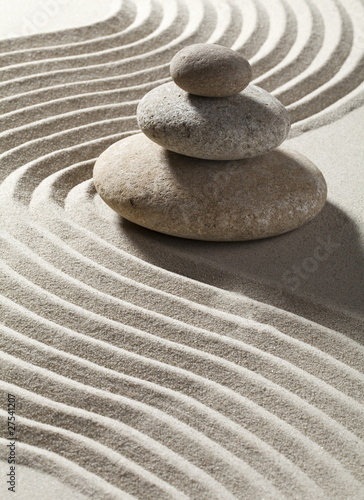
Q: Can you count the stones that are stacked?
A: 3